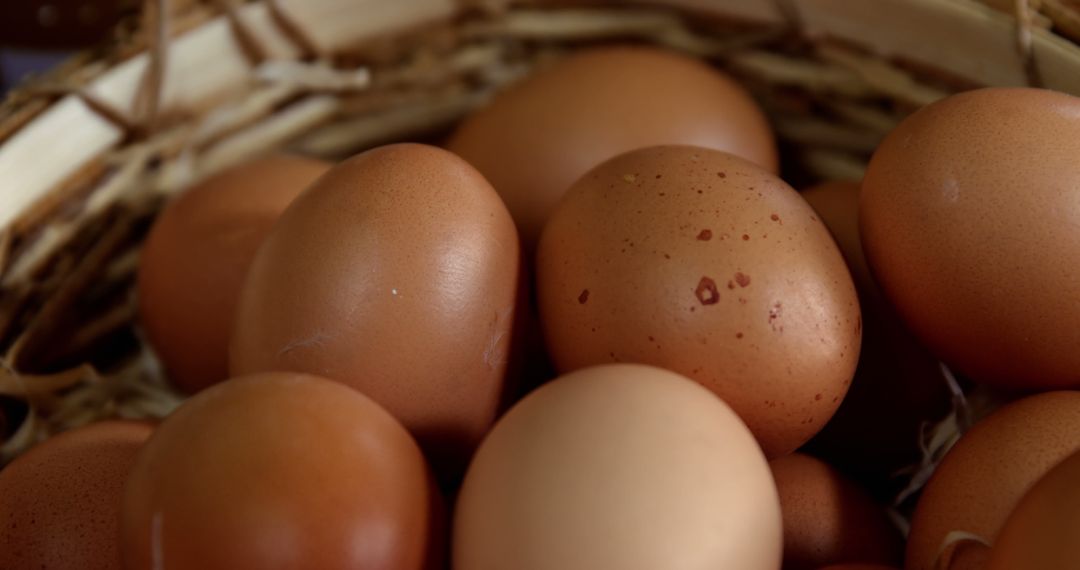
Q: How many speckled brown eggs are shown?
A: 1